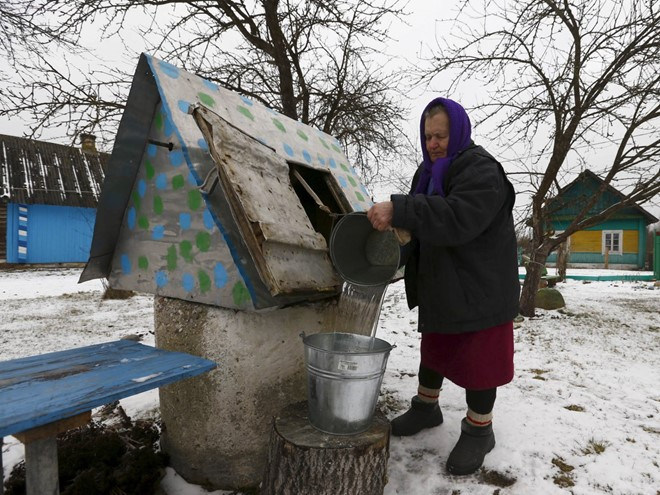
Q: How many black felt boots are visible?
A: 2